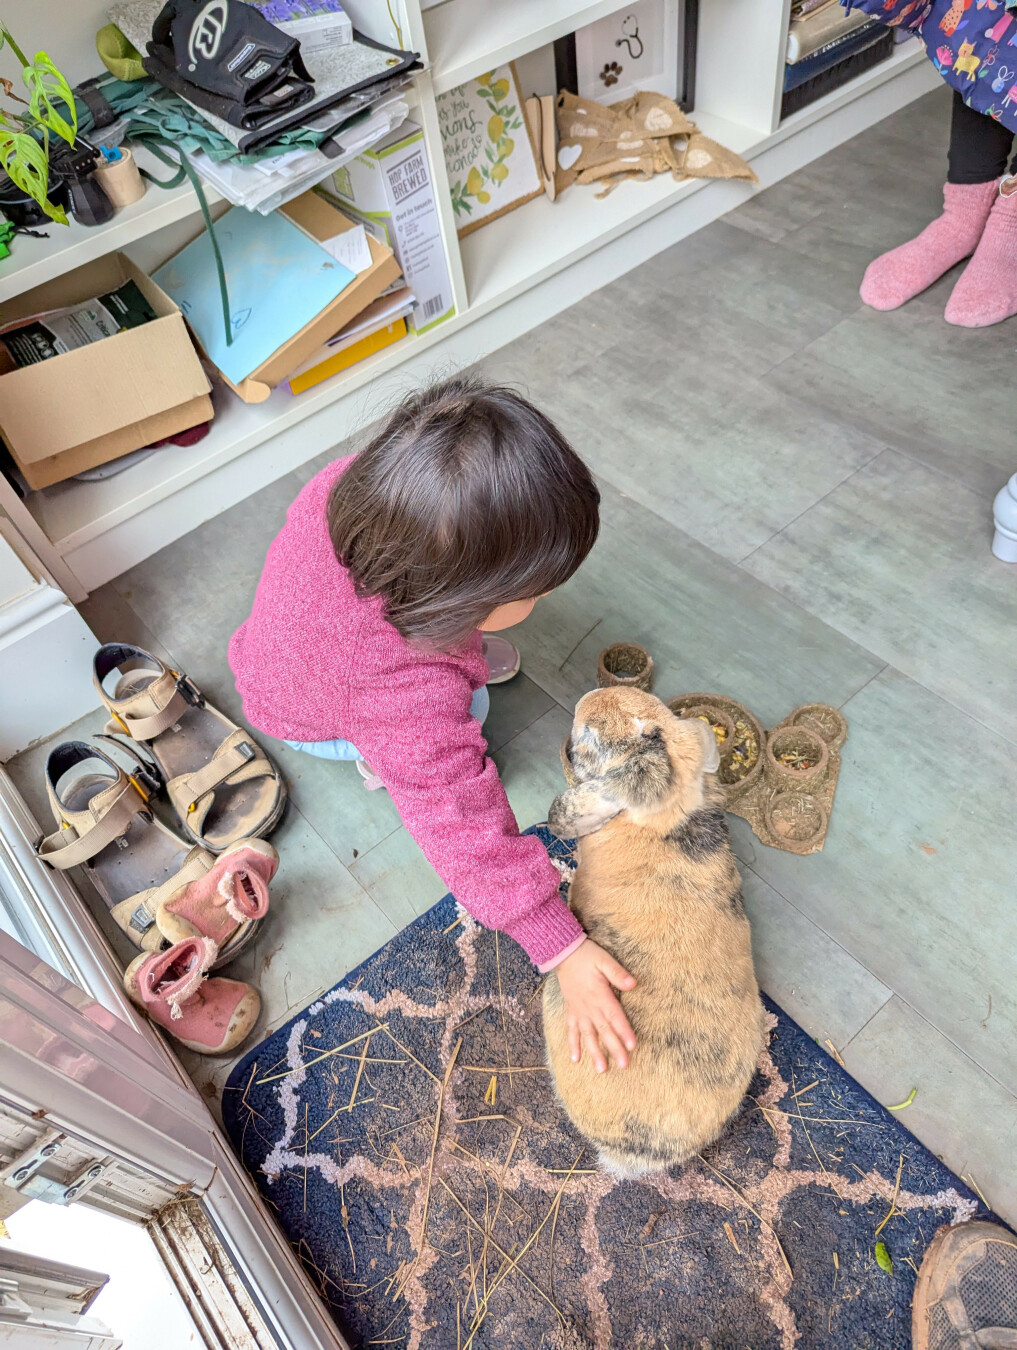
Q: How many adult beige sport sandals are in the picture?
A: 2